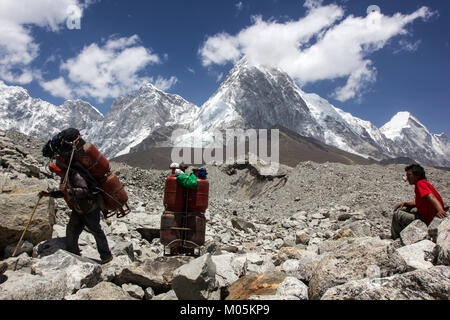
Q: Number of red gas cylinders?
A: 6